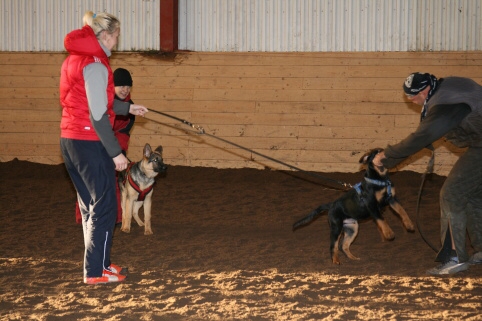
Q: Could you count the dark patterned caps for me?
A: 1